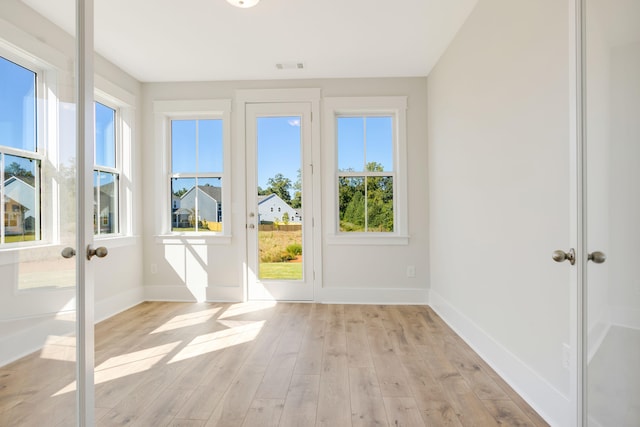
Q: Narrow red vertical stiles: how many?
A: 0